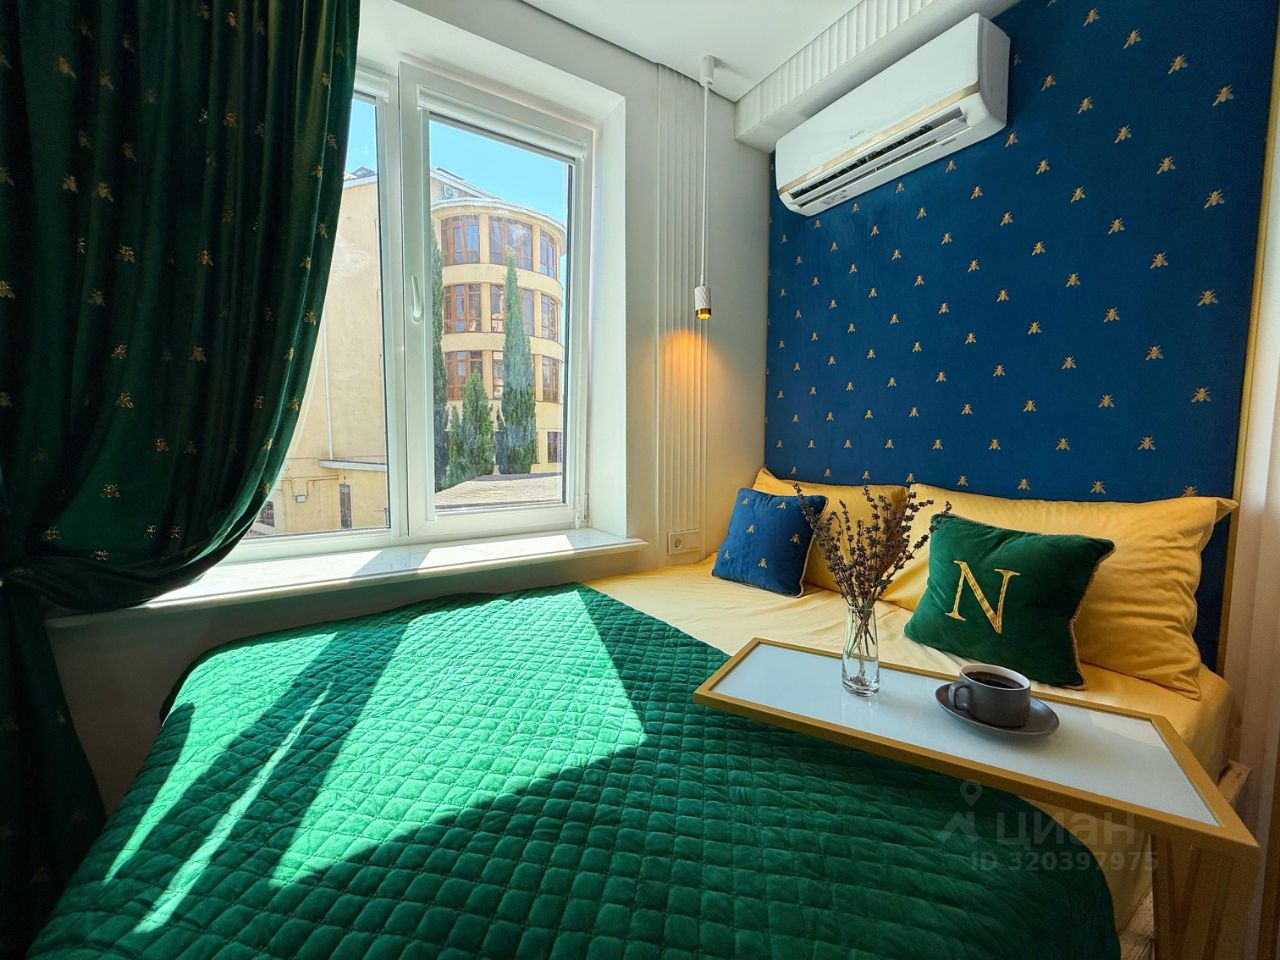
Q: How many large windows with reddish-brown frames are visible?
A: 9